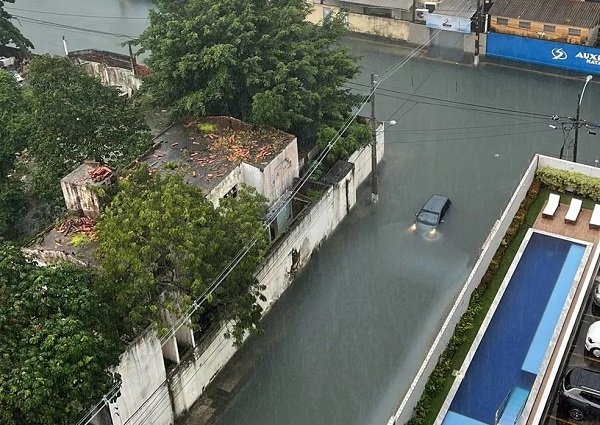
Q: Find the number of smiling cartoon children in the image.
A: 0